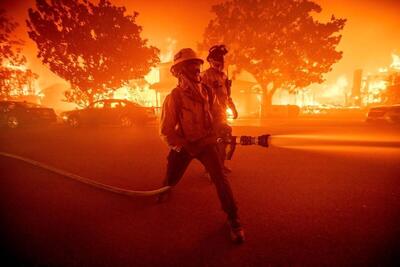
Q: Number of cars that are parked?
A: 3